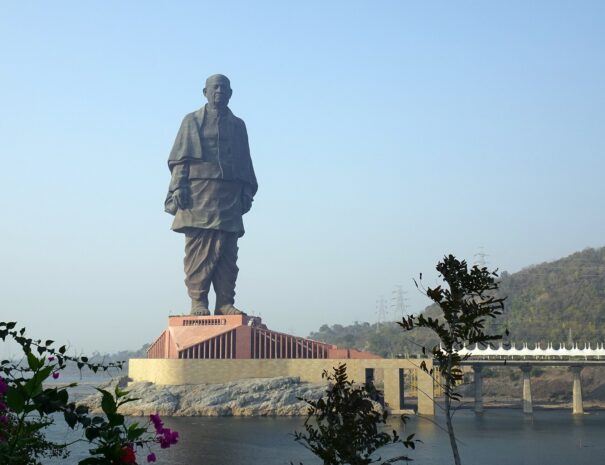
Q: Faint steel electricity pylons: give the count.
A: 3